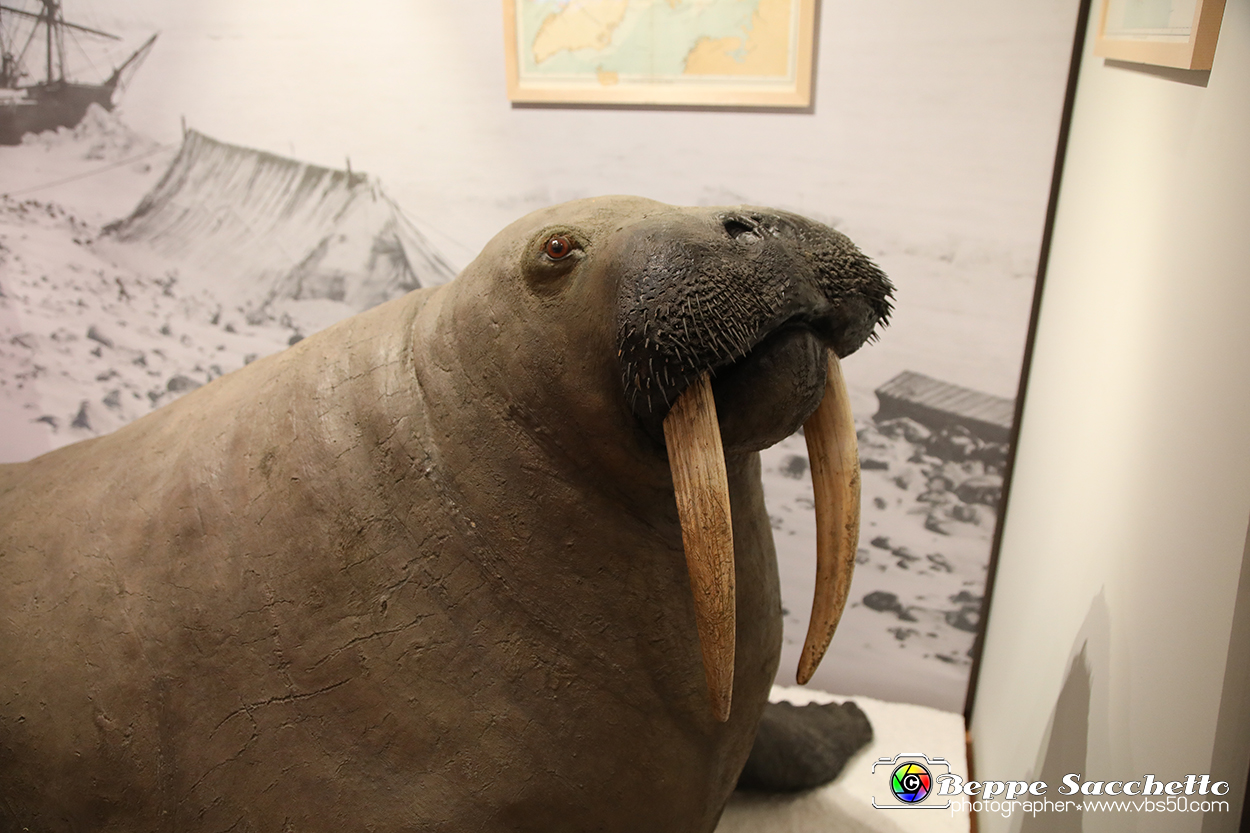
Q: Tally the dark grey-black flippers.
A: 1